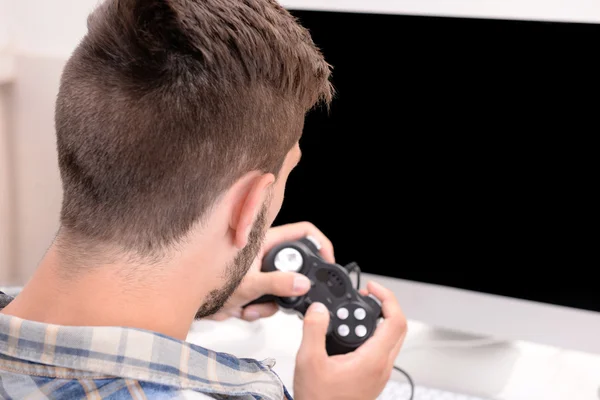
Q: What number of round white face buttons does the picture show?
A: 4